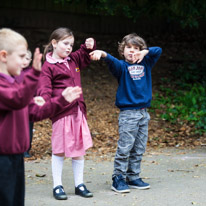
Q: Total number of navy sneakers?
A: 2